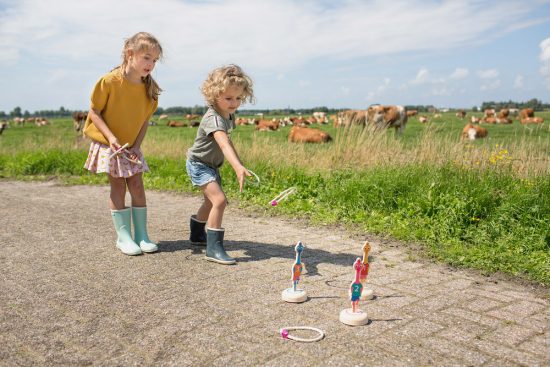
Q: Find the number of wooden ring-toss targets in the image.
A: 3